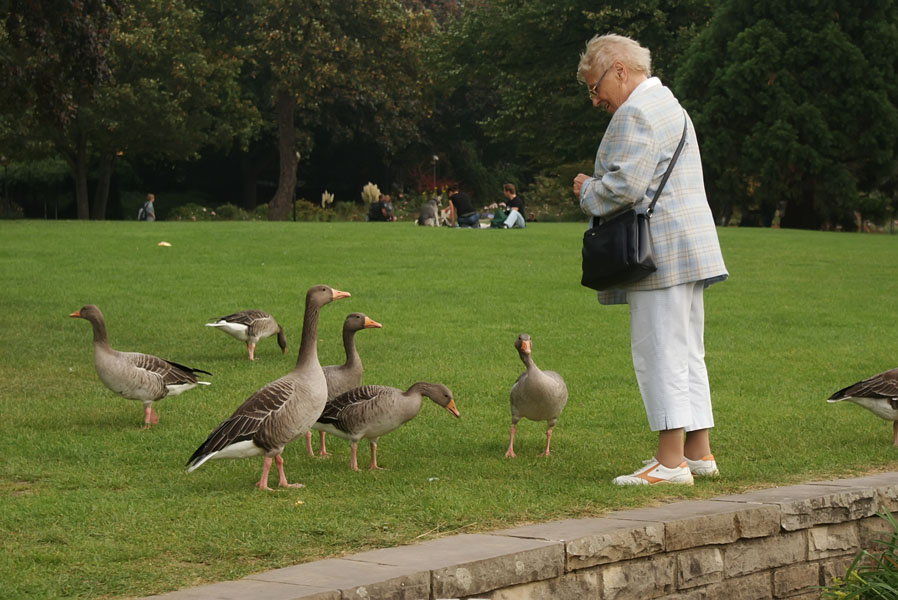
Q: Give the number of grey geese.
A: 7